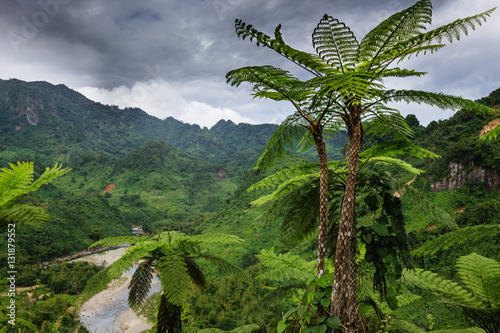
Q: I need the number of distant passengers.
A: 0